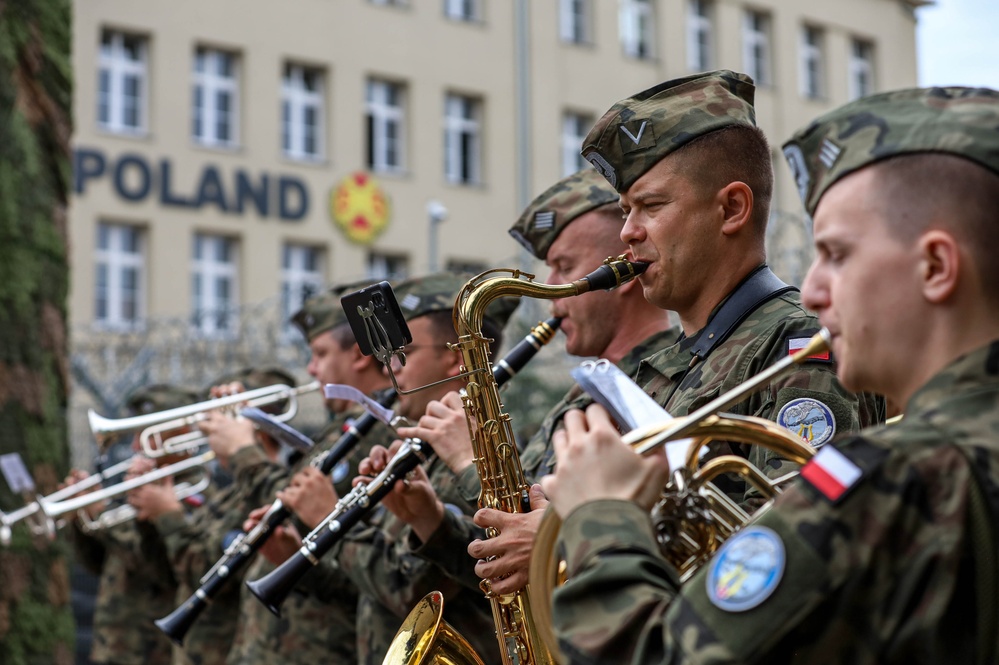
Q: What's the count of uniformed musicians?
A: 7